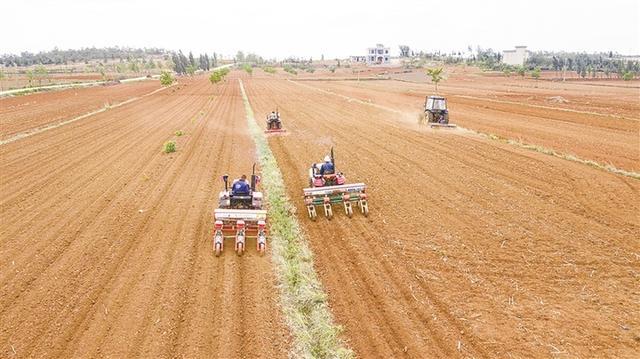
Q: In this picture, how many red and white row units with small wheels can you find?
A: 3